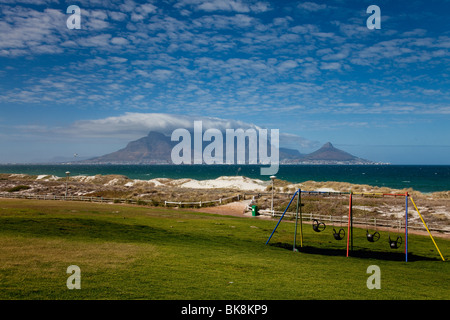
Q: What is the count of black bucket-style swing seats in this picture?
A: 4